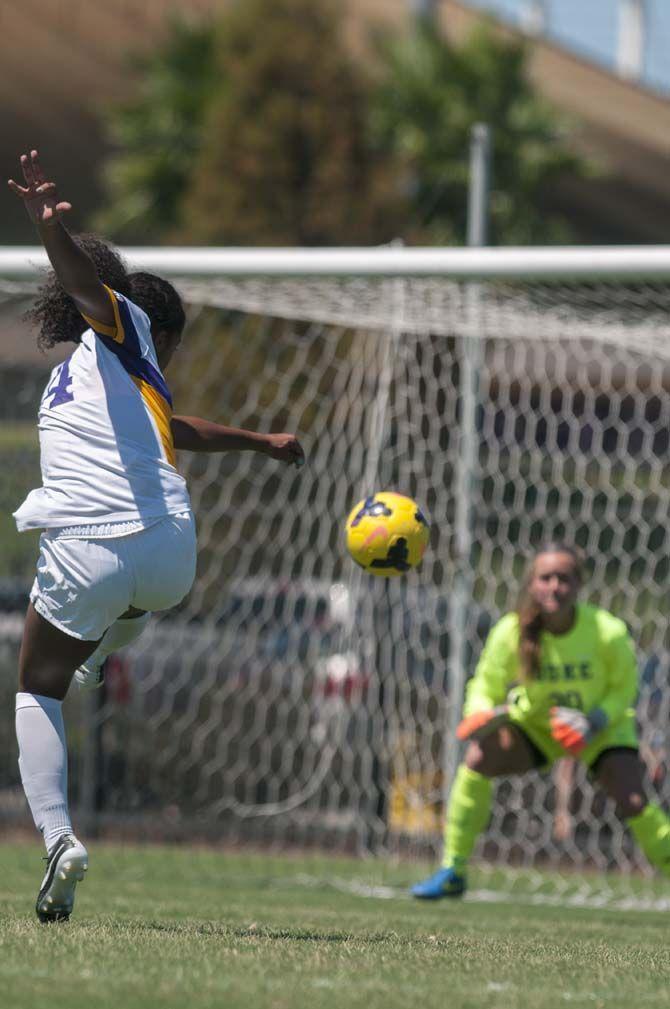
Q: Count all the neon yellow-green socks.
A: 2